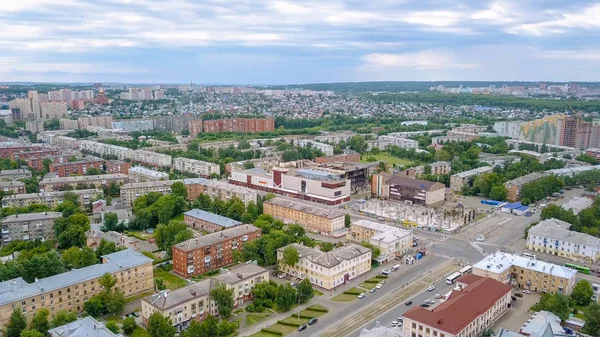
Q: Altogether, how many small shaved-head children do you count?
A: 0